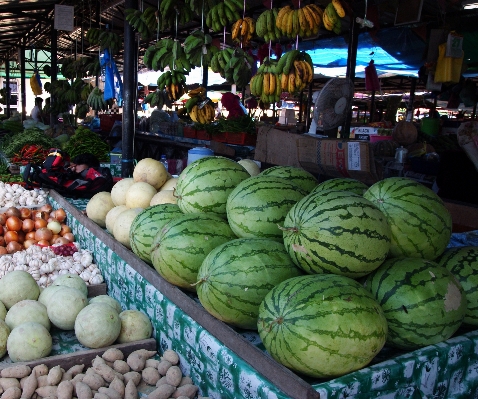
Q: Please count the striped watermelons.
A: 12